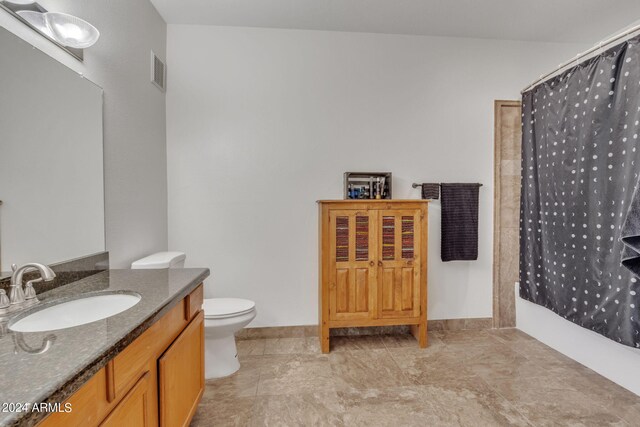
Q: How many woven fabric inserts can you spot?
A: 4